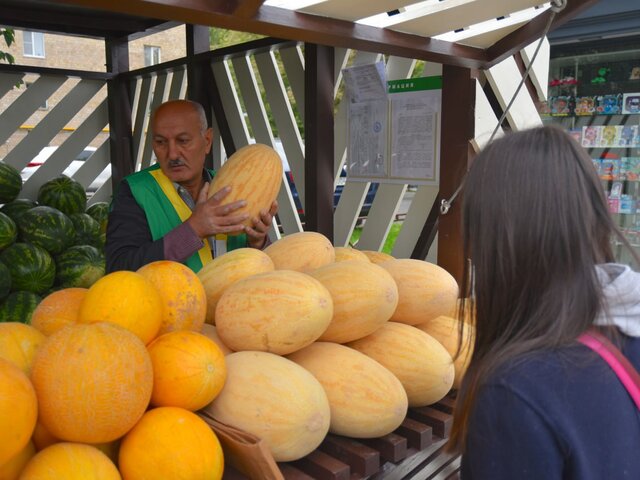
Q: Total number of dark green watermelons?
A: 11